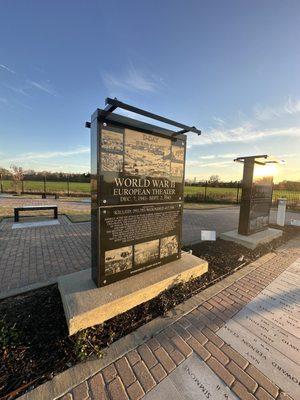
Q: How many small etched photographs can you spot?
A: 7